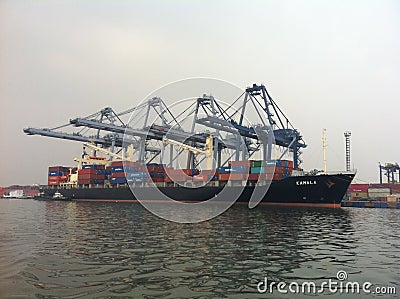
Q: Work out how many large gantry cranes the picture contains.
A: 4